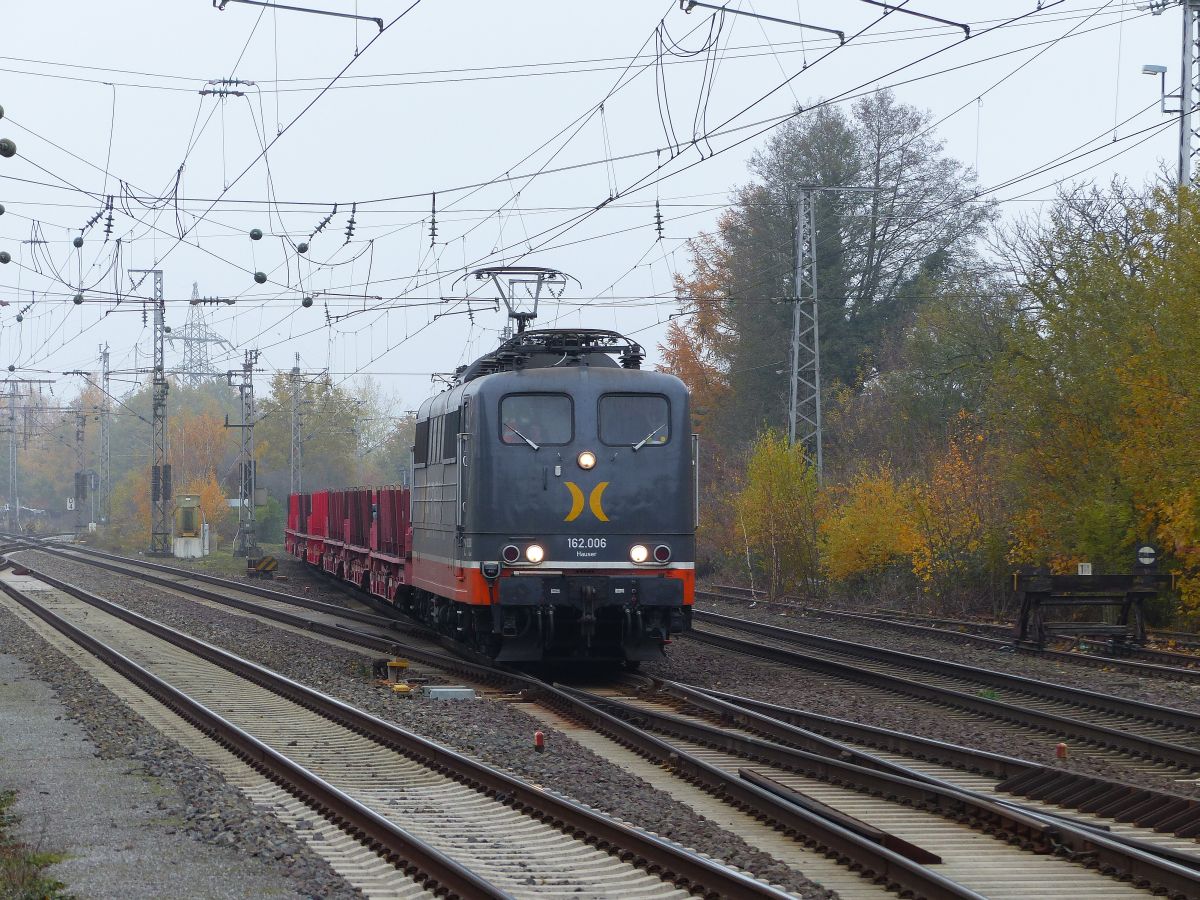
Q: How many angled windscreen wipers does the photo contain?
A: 2